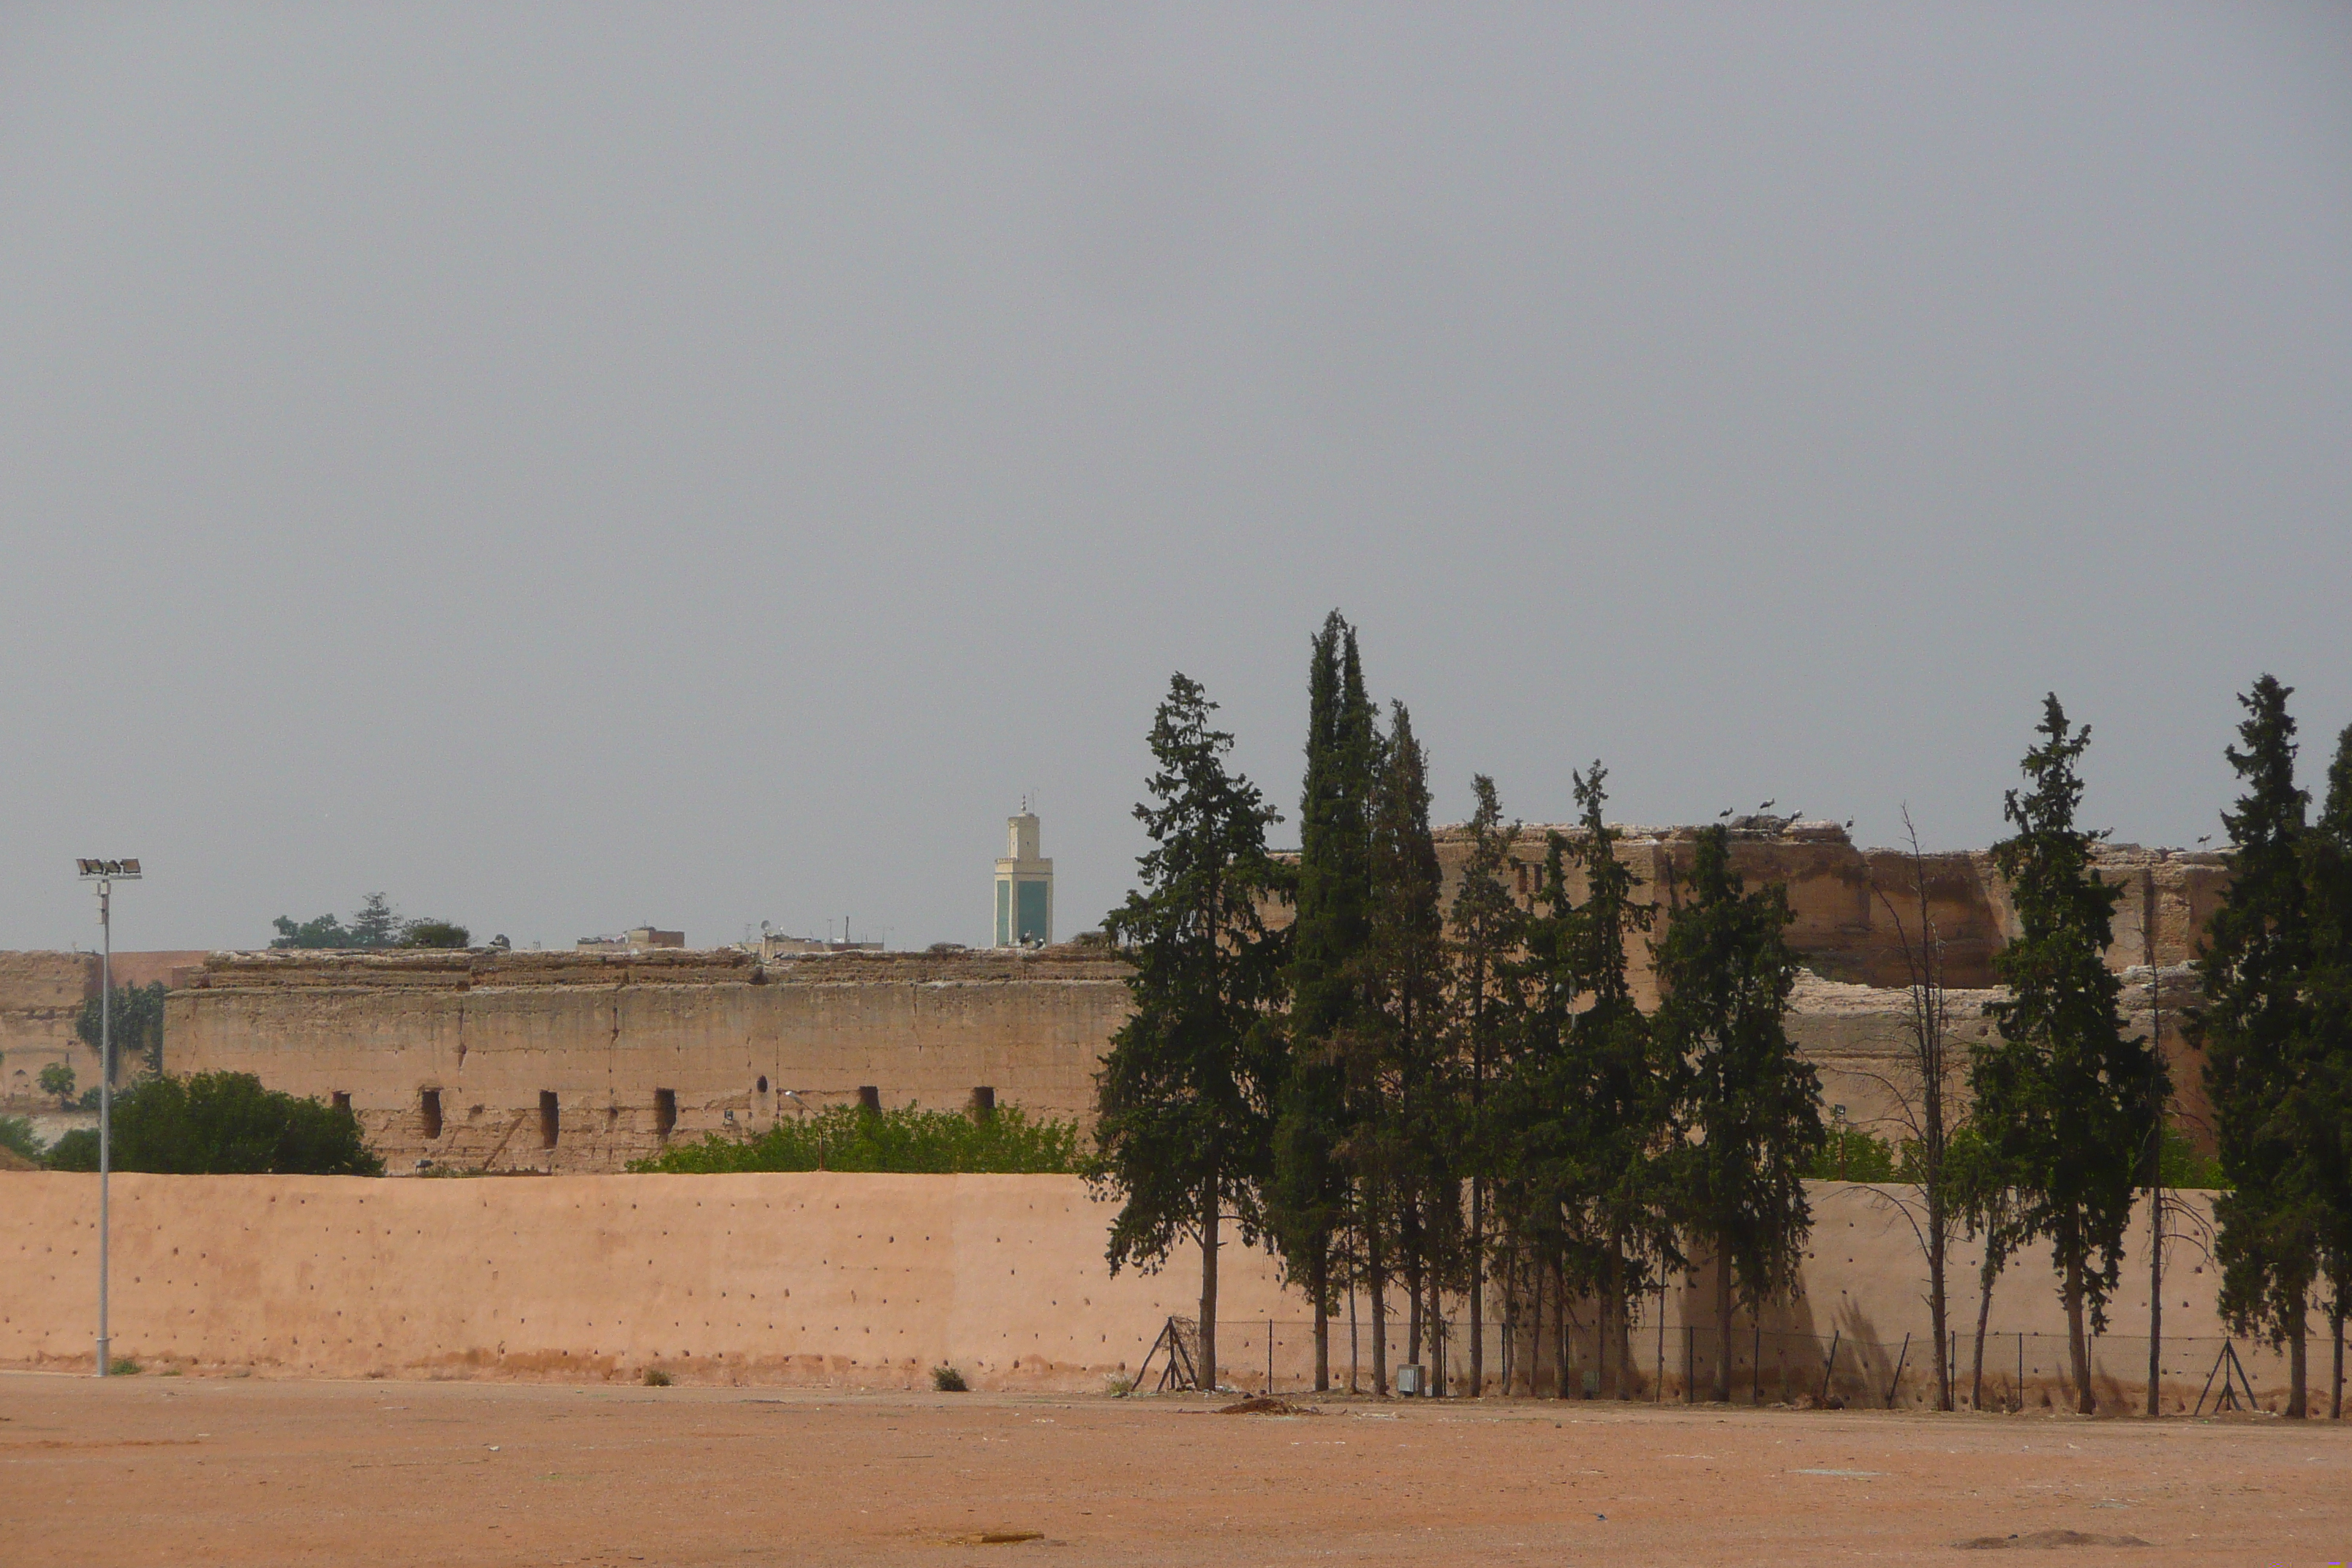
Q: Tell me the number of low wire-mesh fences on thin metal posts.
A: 1